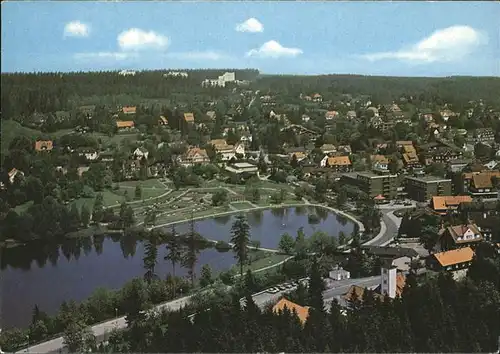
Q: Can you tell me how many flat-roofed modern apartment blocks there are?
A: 2